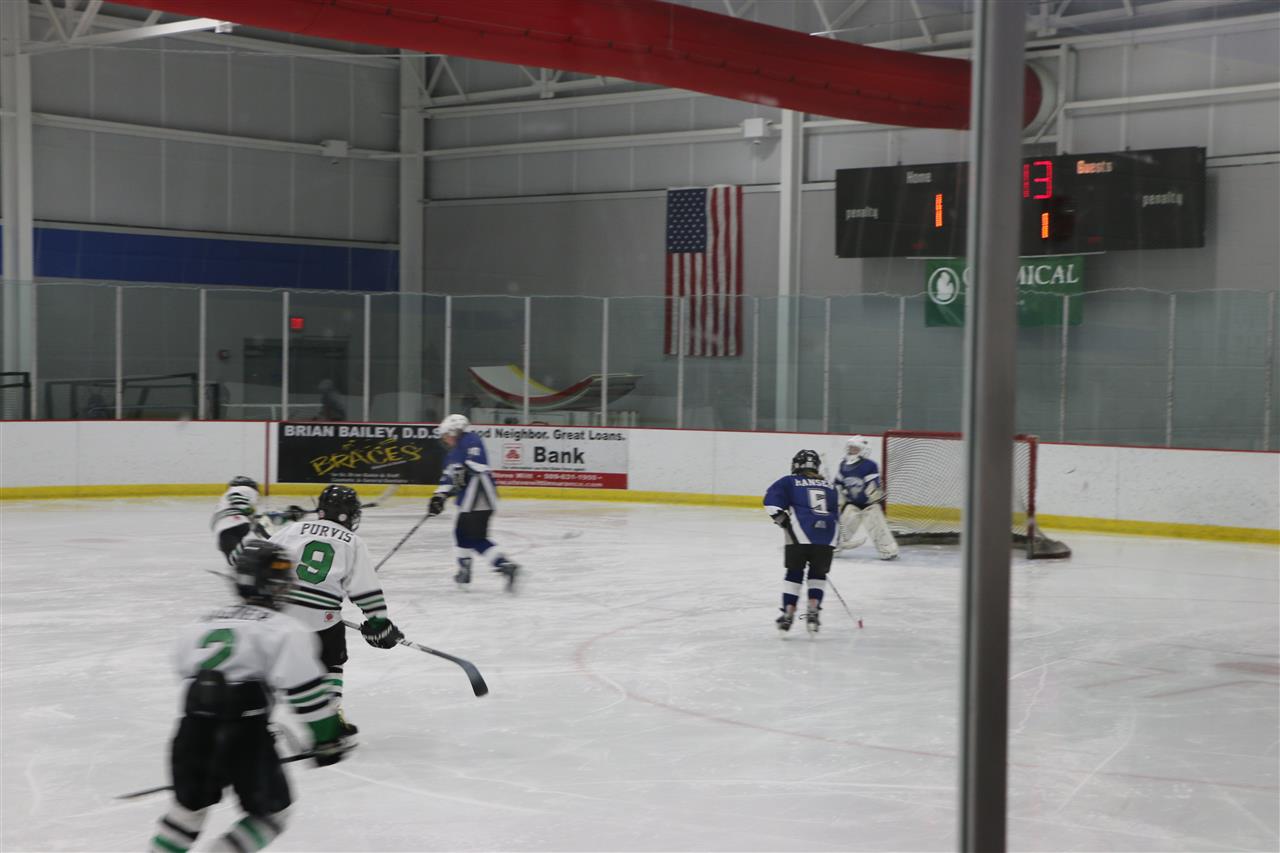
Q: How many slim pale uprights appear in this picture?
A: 15